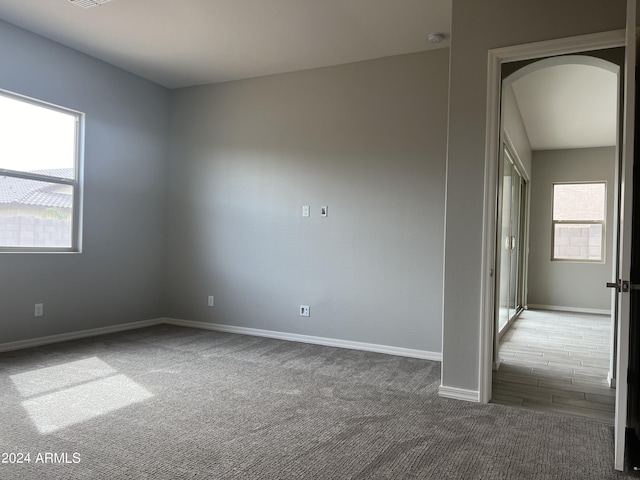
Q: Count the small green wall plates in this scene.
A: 0